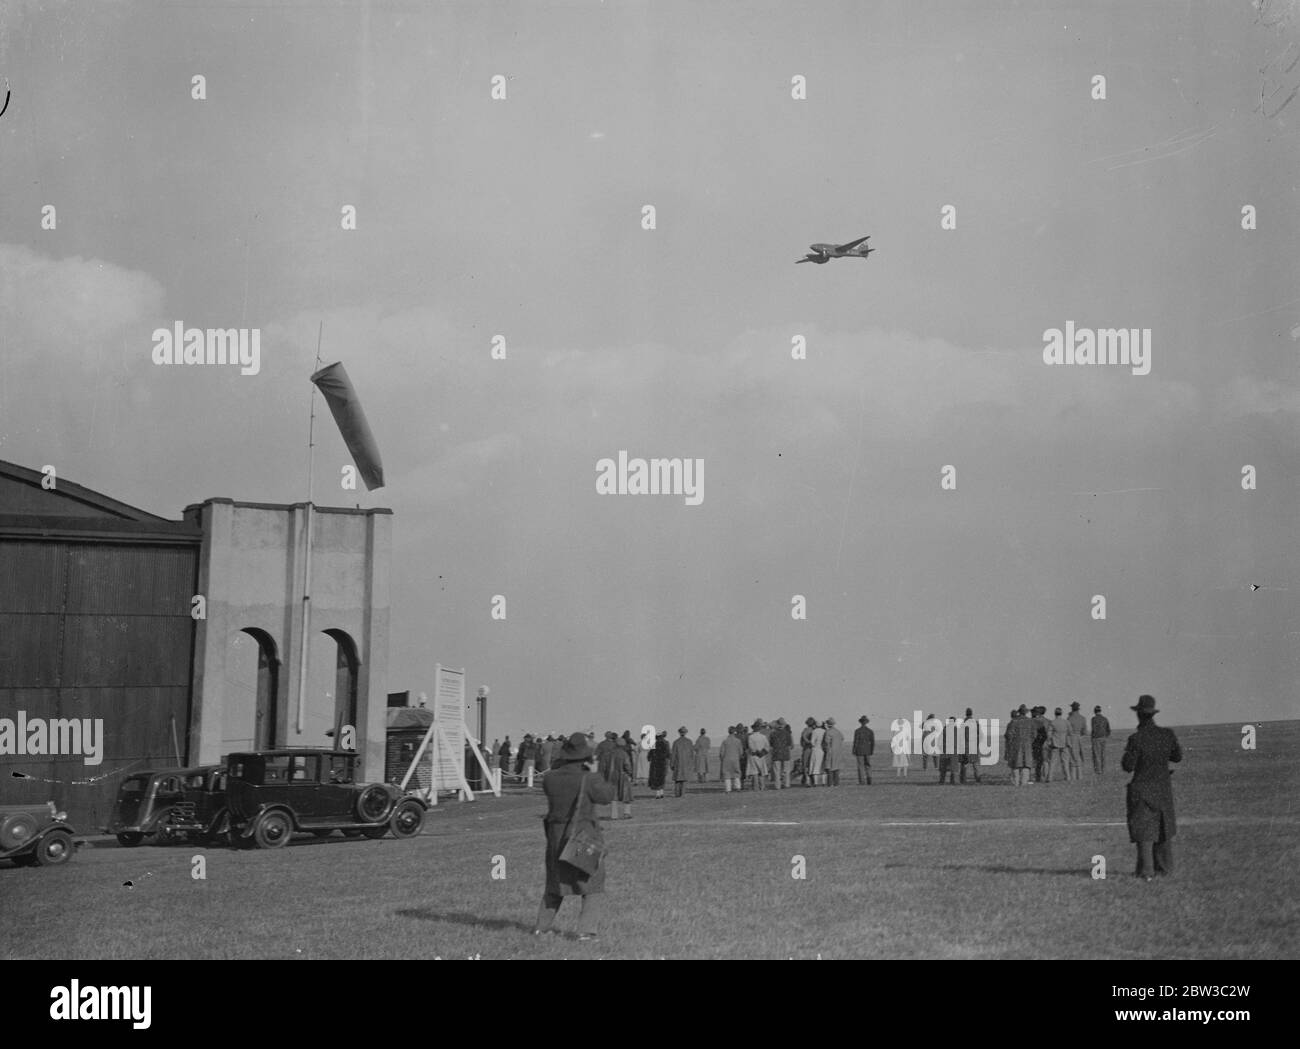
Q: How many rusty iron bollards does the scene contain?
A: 0